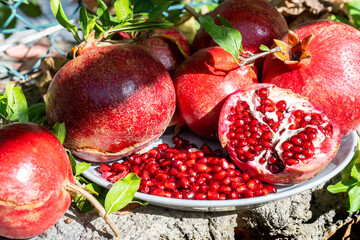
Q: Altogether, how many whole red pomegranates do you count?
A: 6